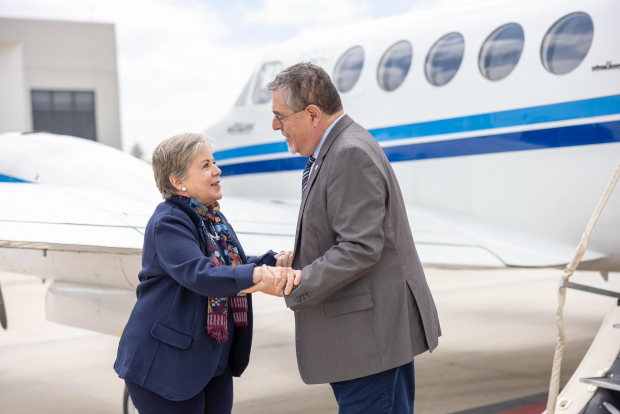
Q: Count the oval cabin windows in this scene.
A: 5